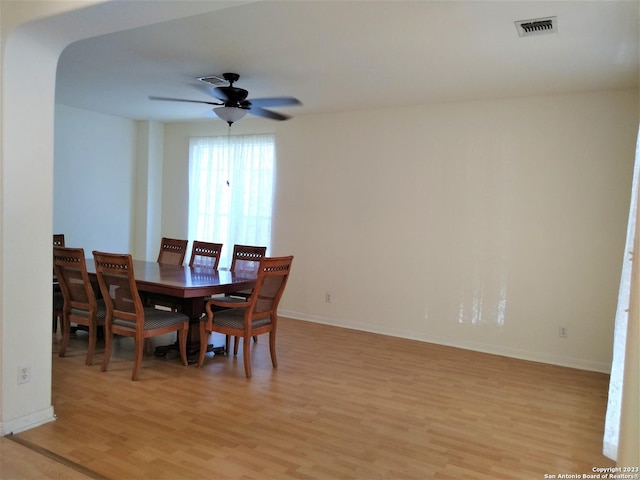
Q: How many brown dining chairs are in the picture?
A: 7